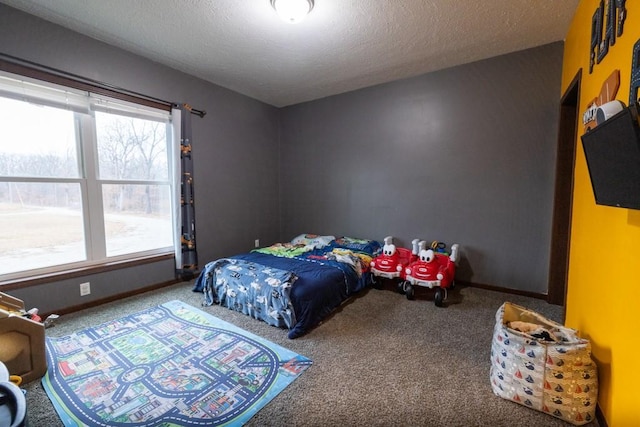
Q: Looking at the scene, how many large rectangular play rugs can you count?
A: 1